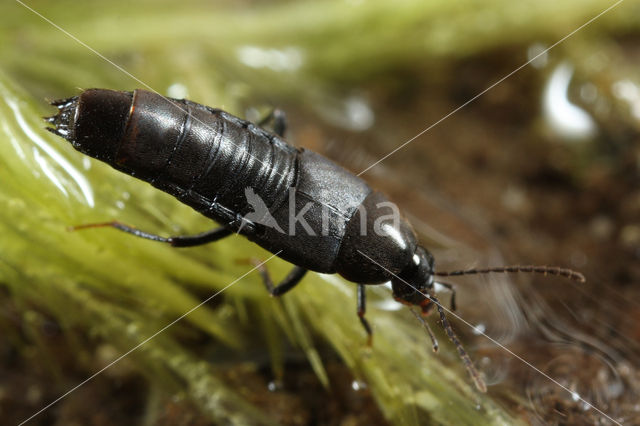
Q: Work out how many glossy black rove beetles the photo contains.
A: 1